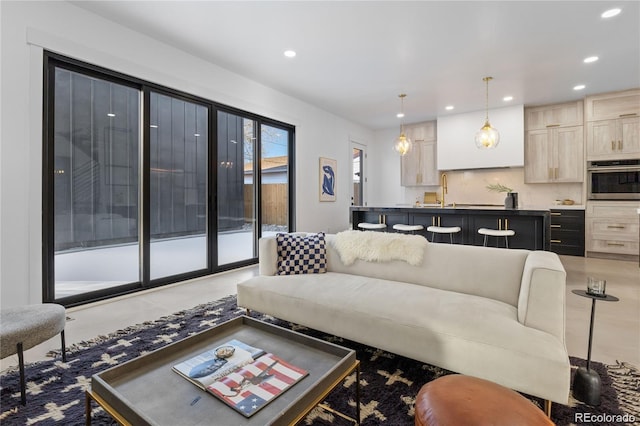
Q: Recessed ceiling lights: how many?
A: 7